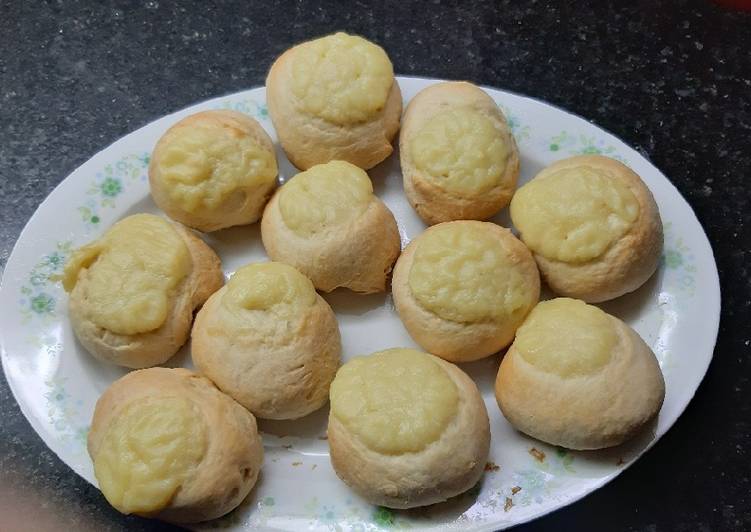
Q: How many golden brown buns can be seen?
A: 11